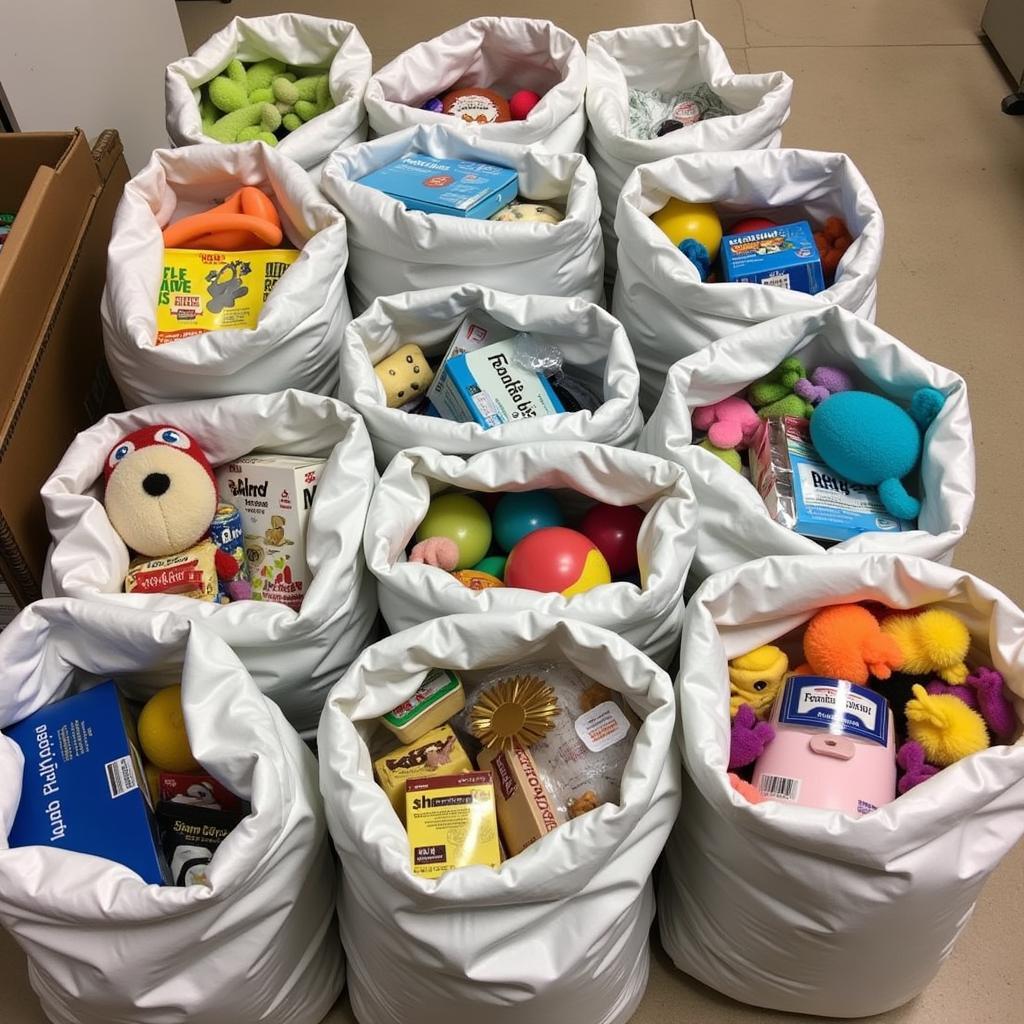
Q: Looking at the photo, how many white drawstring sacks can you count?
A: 13